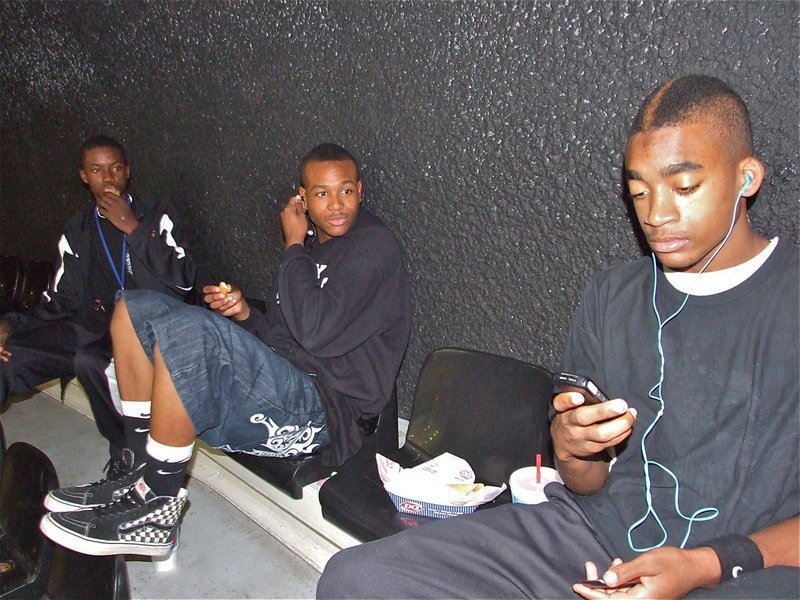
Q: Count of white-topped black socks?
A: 2